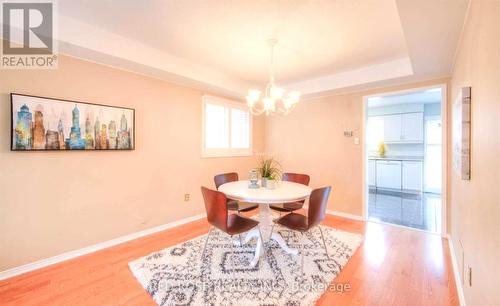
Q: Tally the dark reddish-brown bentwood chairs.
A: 4